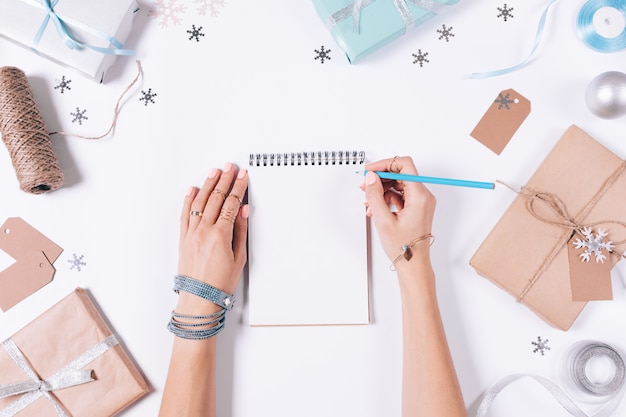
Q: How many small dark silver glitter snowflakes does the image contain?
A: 11